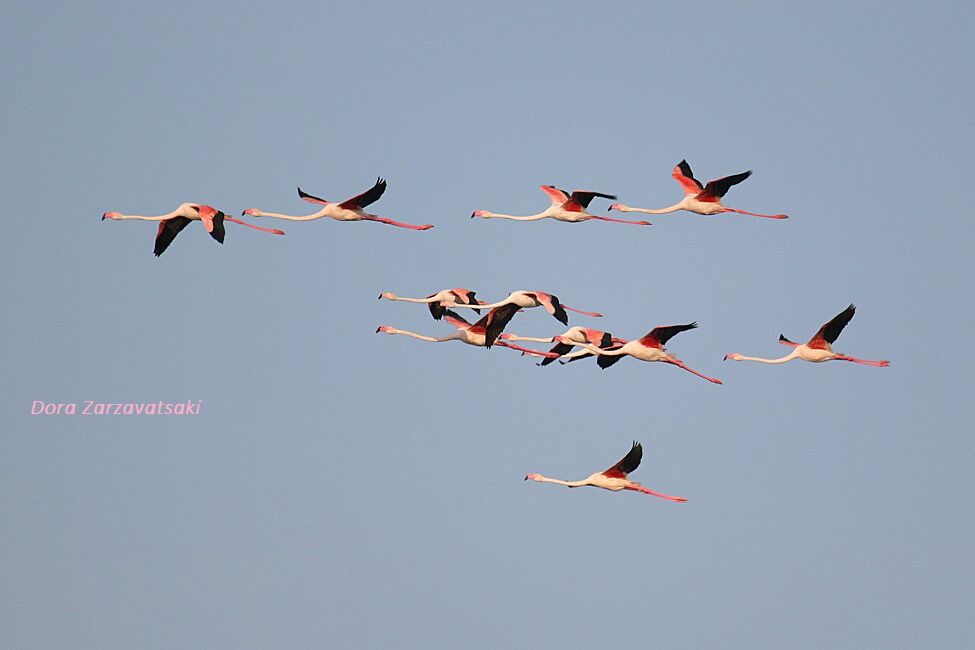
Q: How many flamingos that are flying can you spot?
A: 12